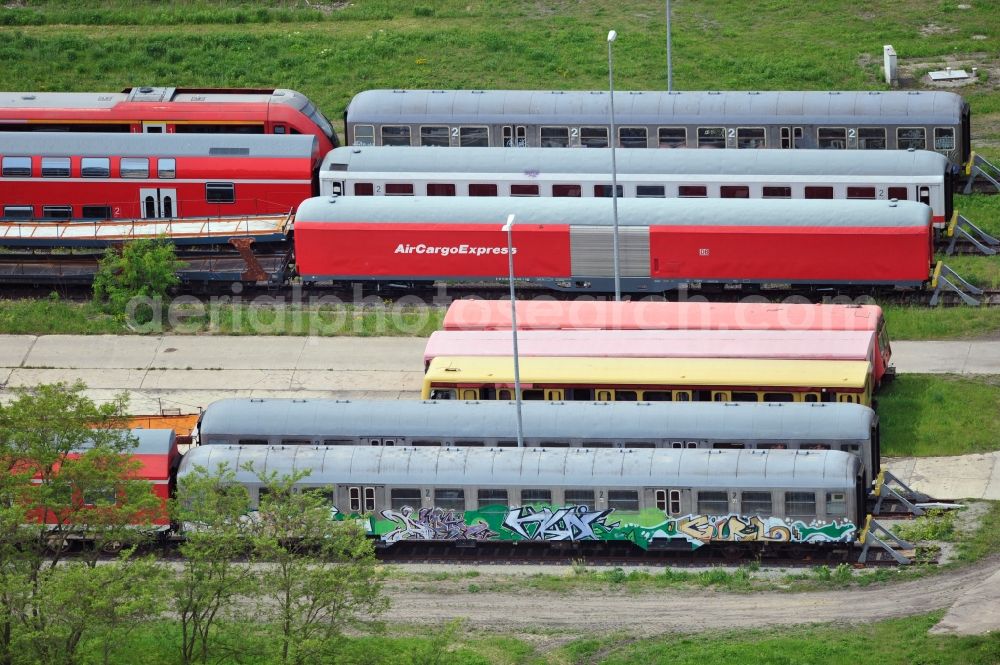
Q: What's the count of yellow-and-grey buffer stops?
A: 5